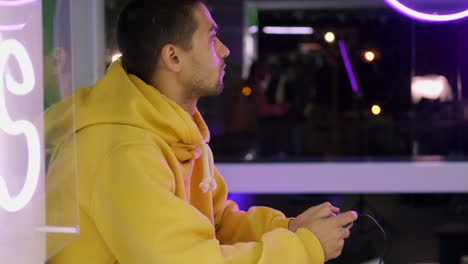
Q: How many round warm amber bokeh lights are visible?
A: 4